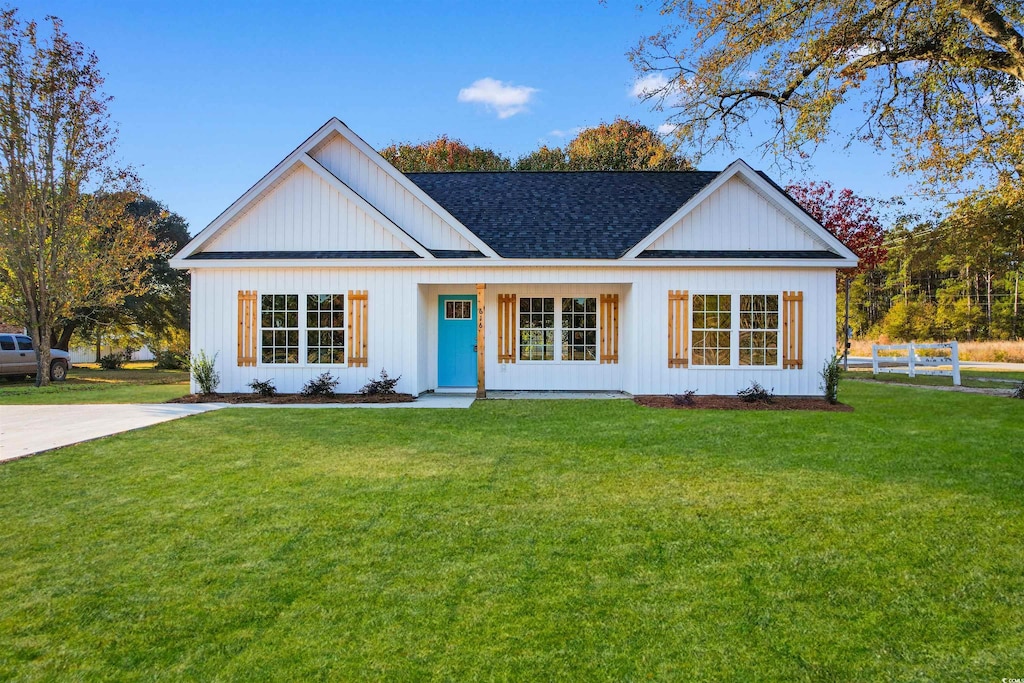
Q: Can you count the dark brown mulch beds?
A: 2